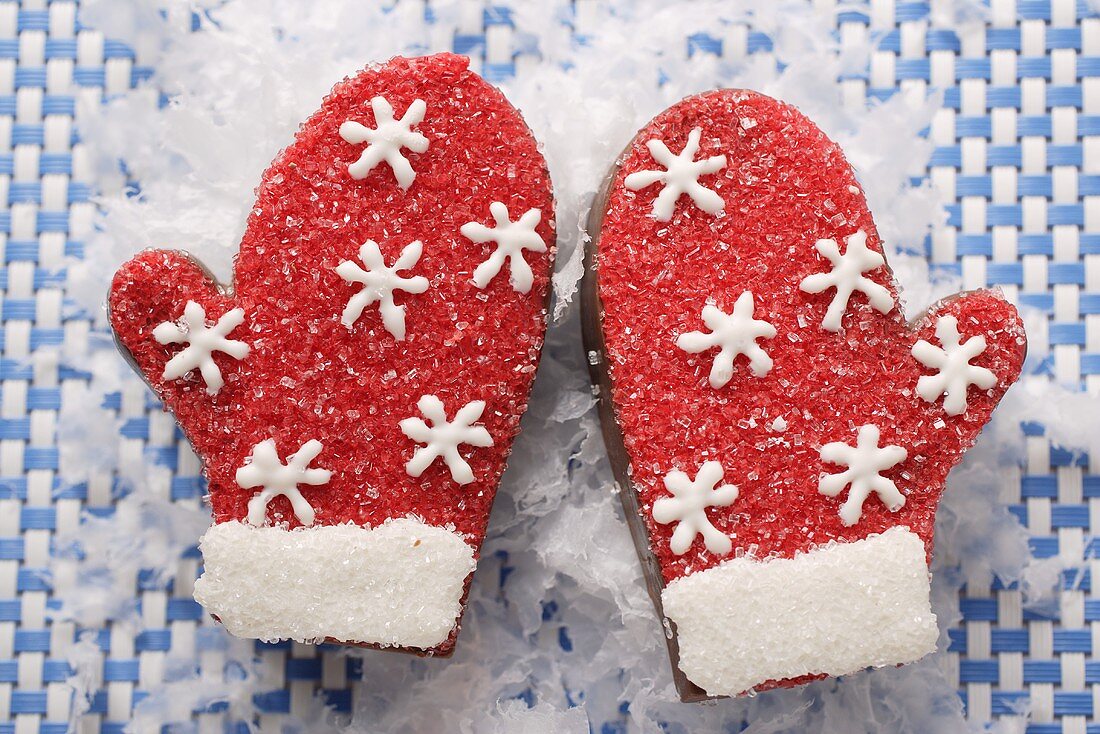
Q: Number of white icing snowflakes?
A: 12